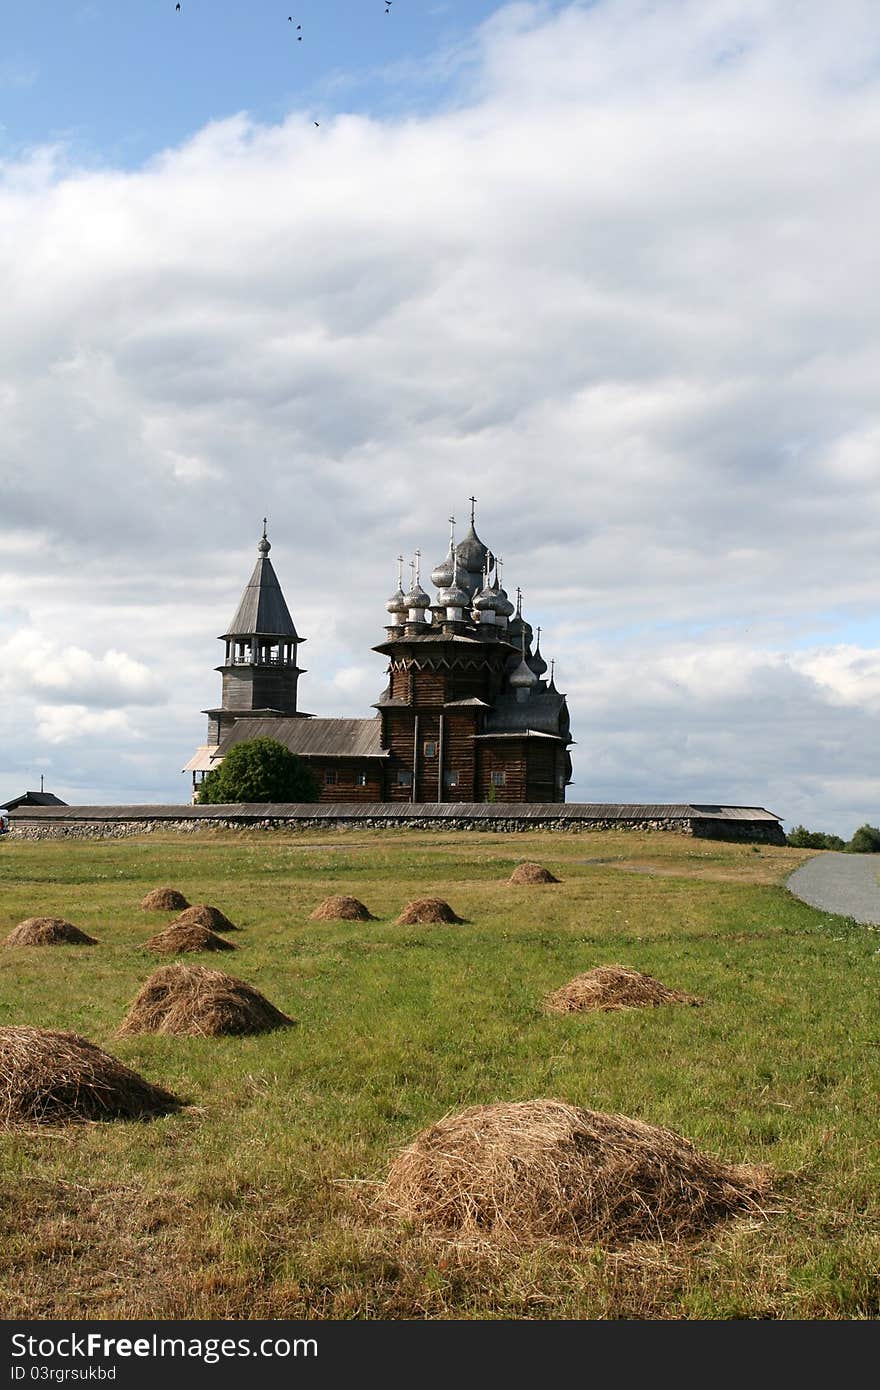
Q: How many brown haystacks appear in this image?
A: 11